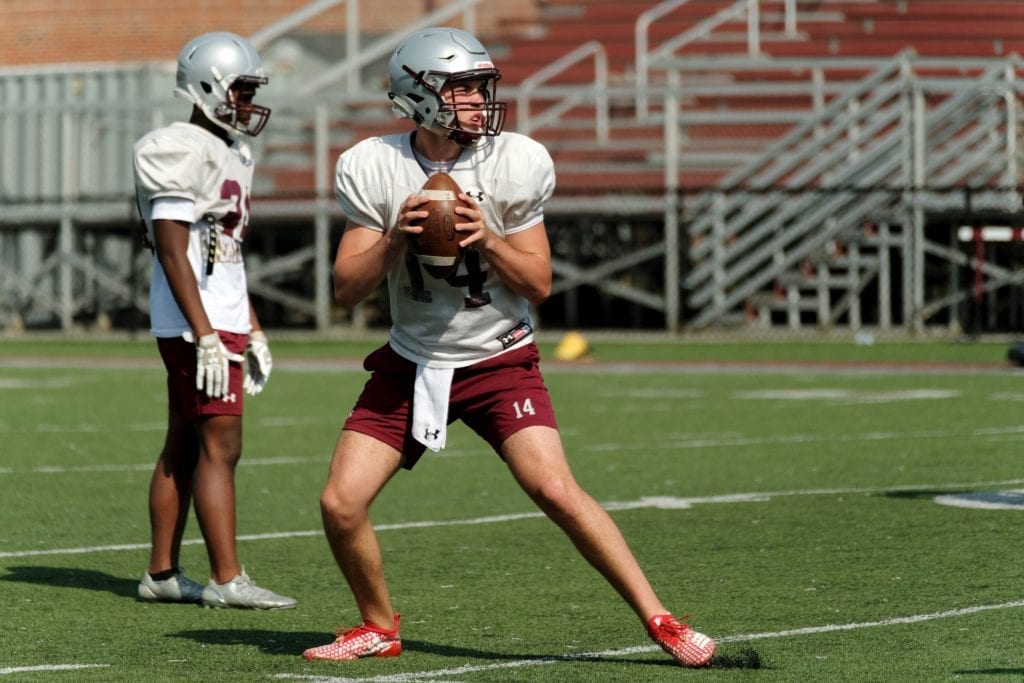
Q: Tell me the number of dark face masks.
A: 2